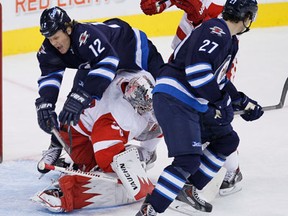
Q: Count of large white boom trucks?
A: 0